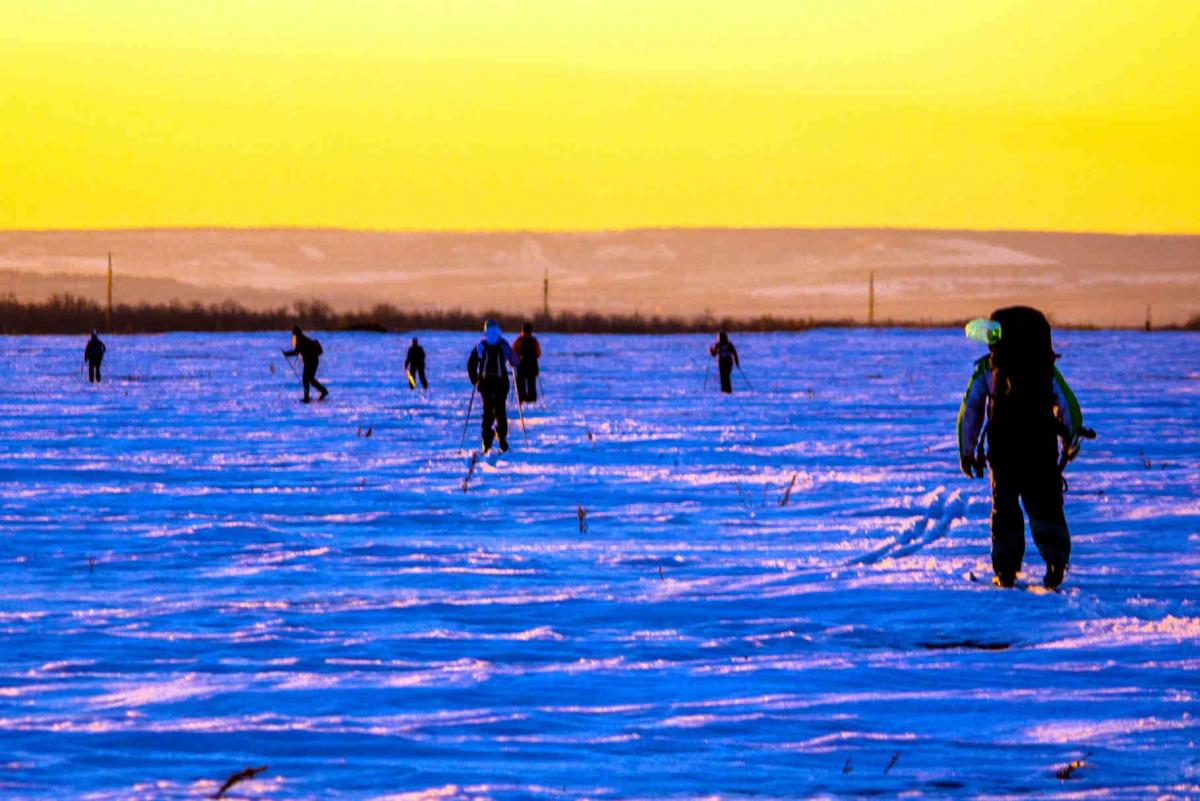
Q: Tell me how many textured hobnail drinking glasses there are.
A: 0